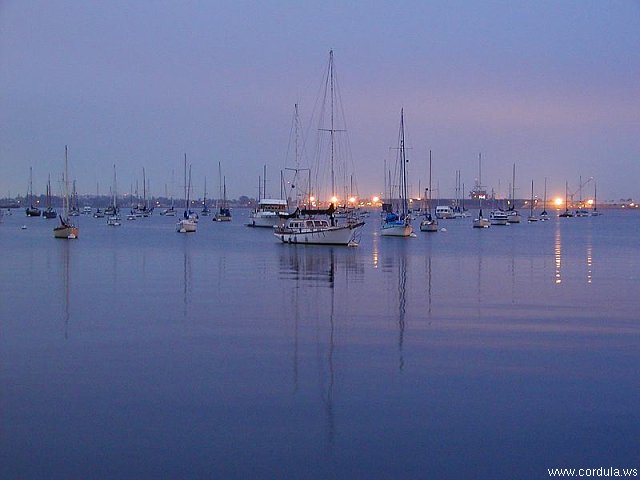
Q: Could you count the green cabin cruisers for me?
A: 0